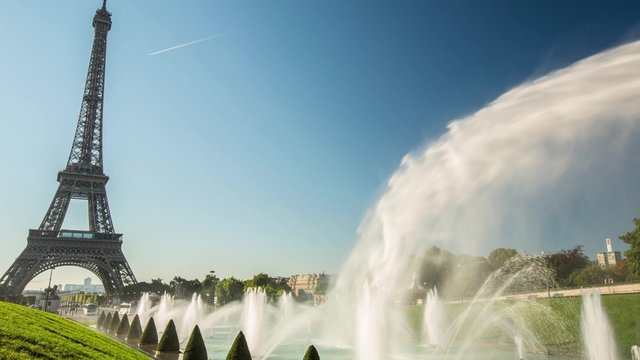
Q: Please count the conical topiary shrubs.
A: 10